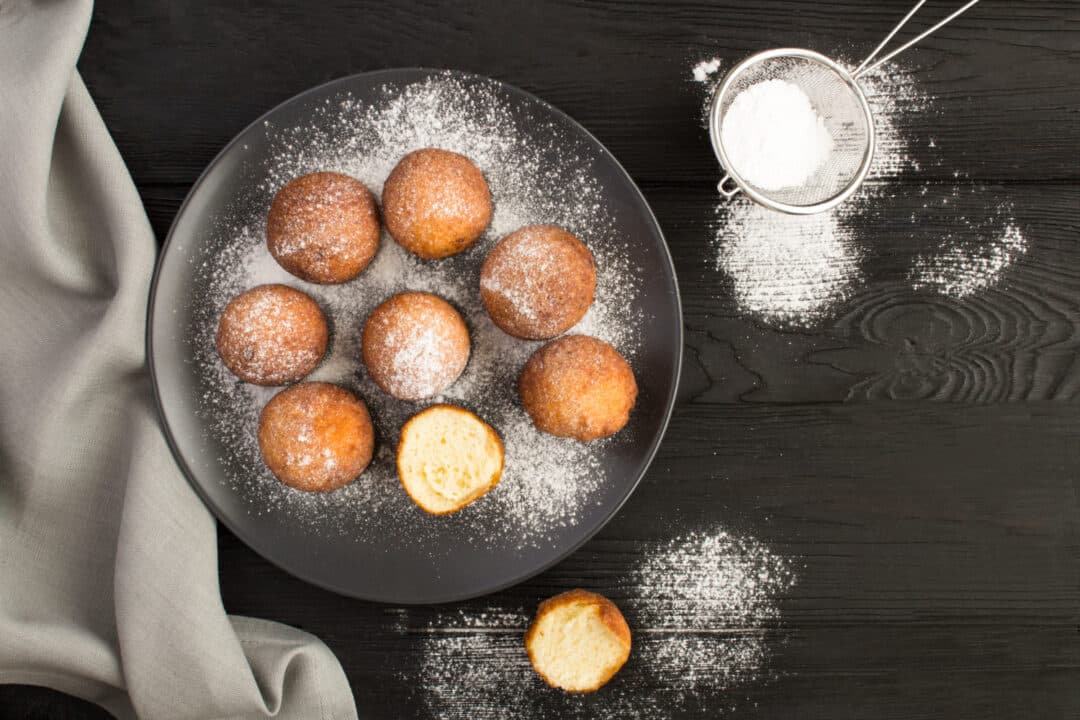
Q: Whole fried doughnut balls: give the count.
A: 7